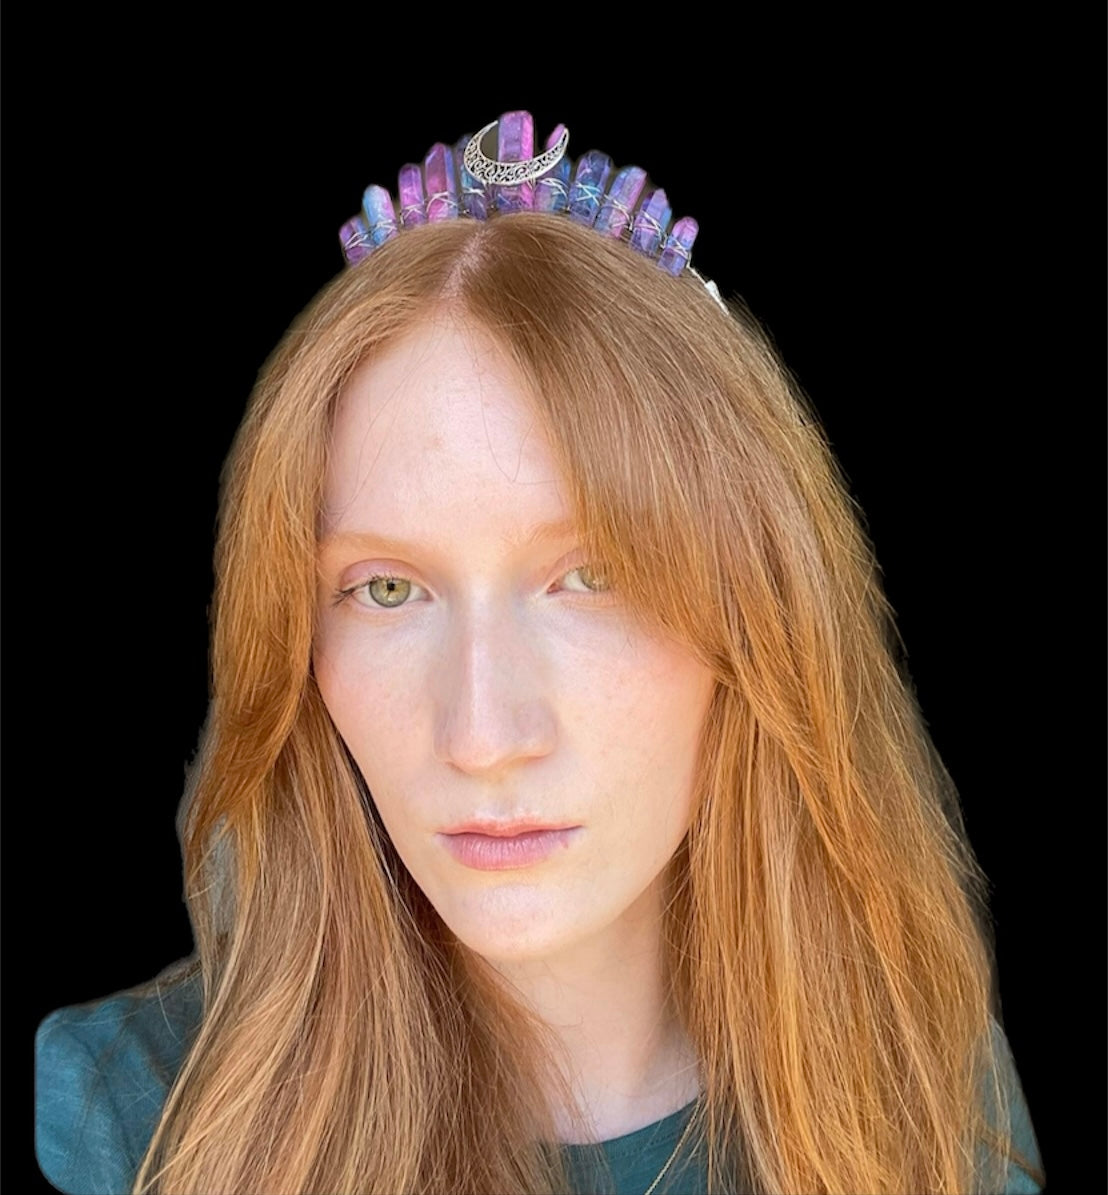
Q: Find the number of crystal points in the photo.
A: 11